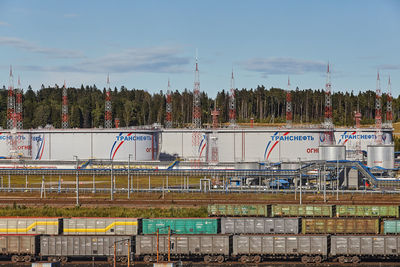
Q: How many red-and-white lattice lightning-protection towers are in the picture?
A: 11